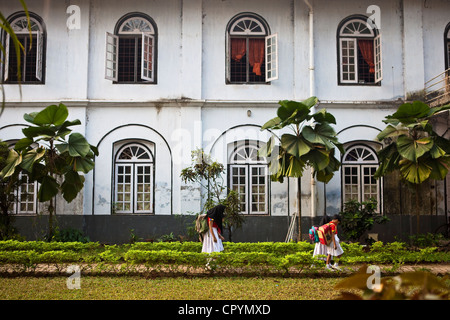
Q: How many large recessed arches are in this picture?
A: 4